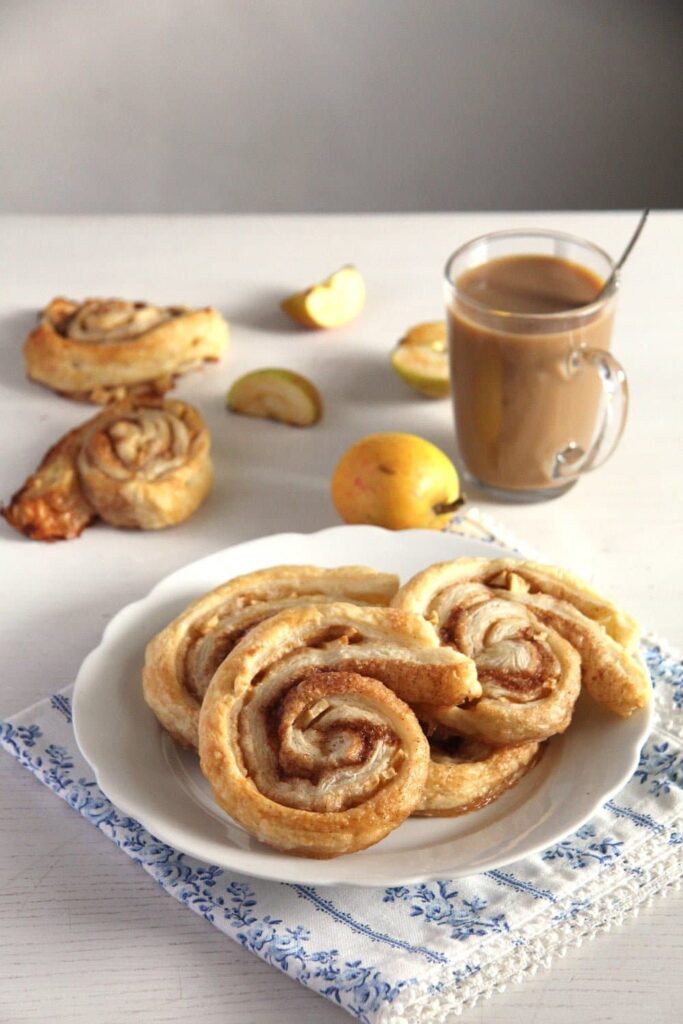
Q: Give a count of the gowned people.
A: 0